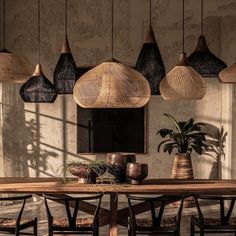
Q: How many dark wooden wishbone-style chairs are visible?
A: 4